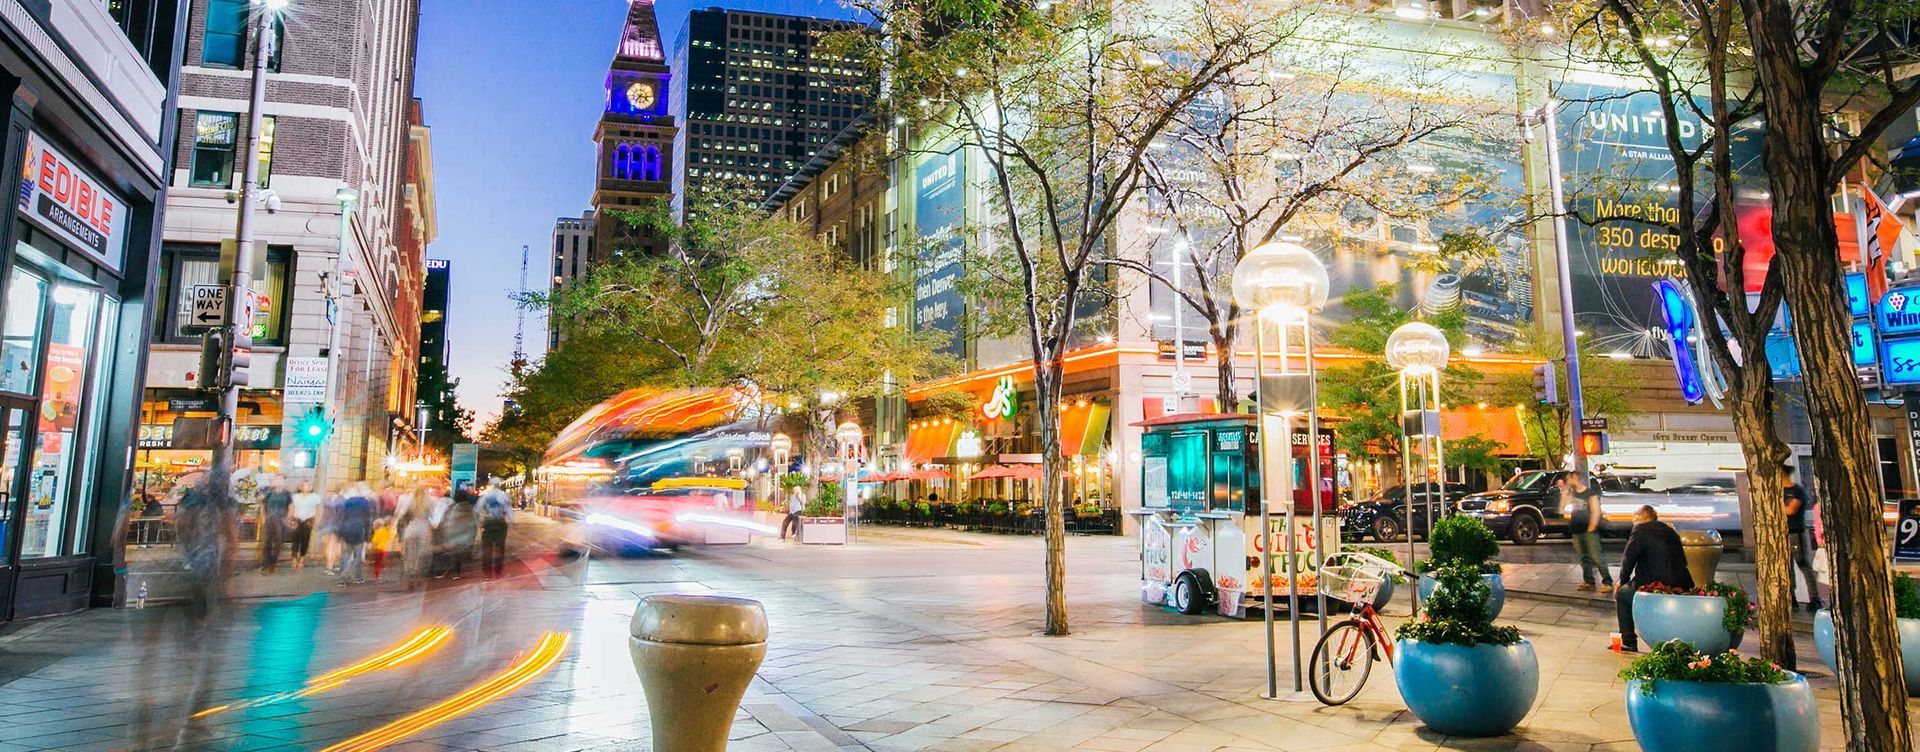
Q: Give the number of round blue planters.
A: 6